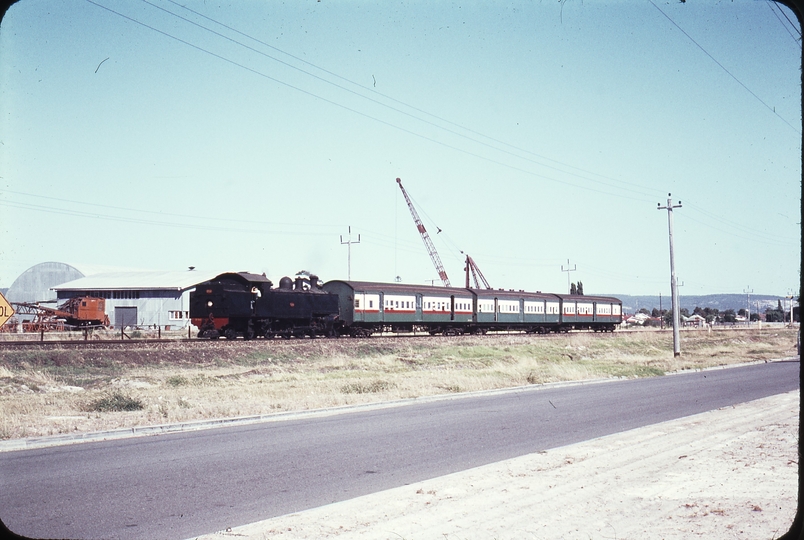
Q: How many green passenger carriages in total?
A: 3